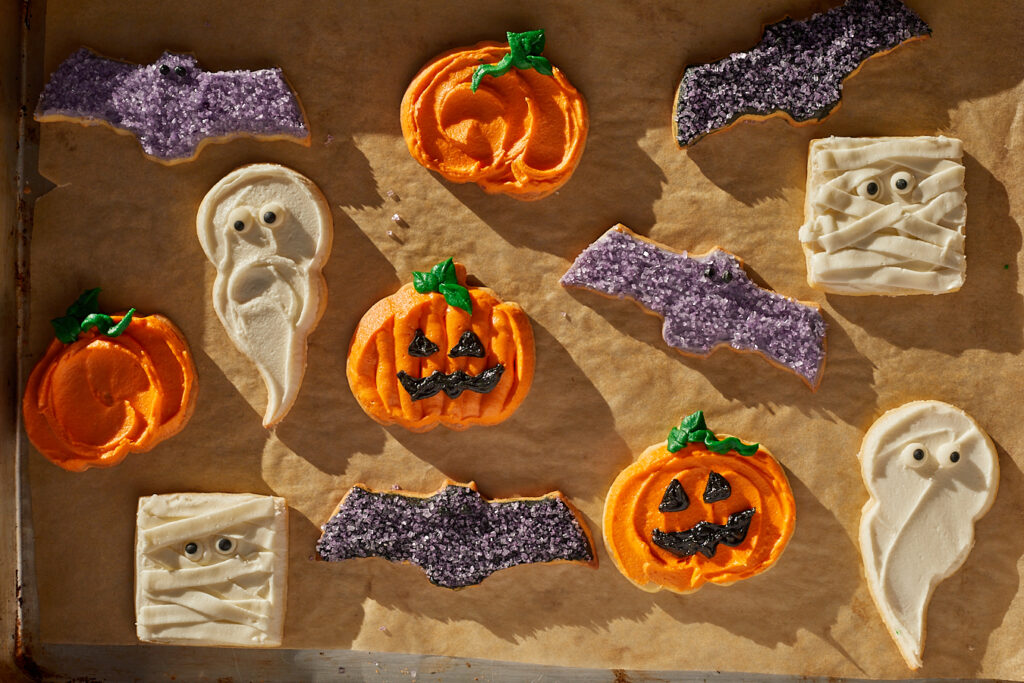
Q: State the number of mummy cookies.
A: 2